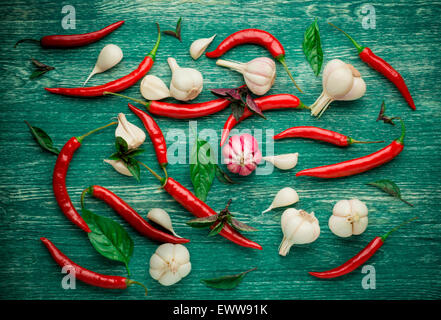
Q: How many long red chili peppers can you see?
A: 14